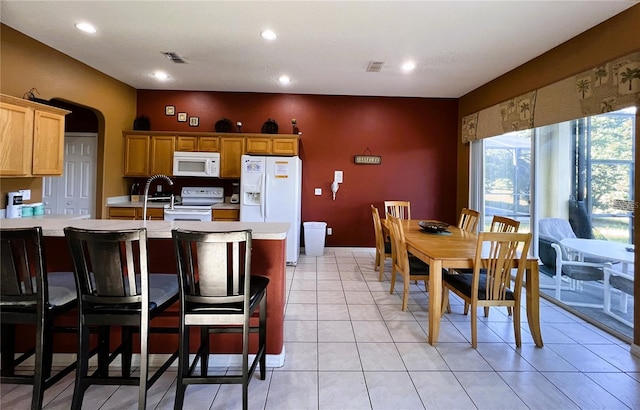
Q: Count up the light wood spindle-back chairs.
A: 6